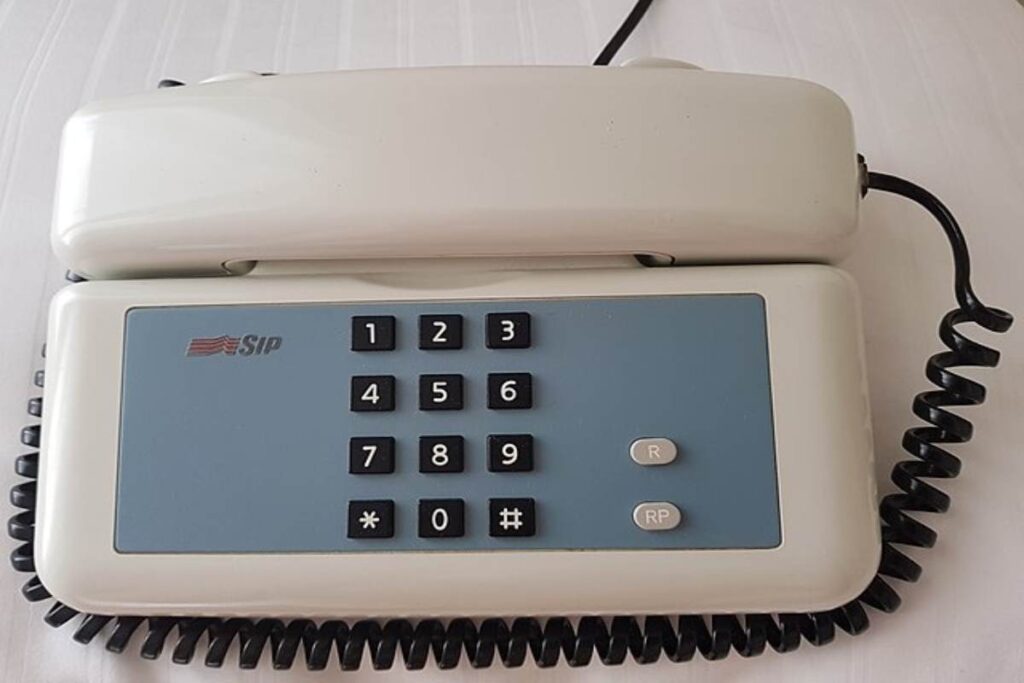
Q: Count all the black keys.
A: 12